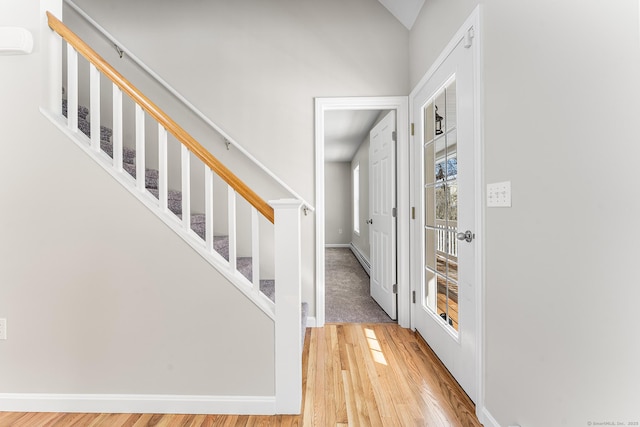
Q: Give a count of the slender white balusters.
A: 9